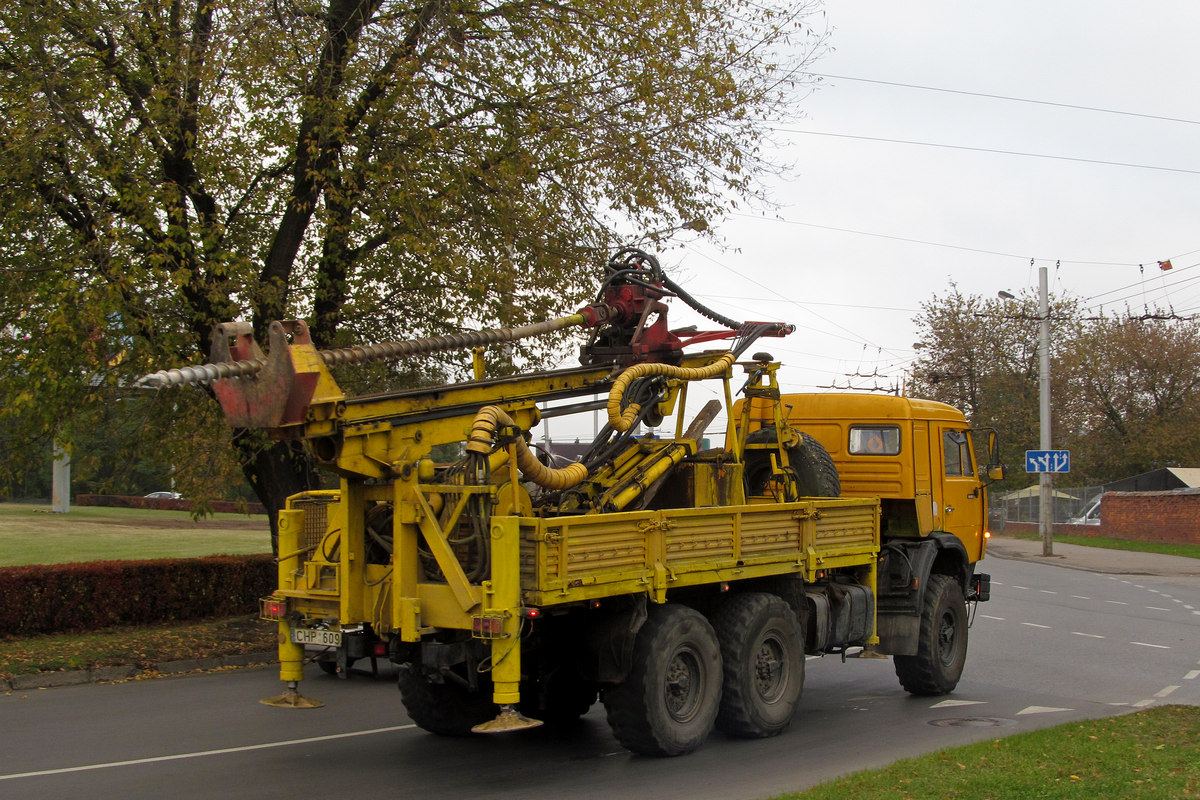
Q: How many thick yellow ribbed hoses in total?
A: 2